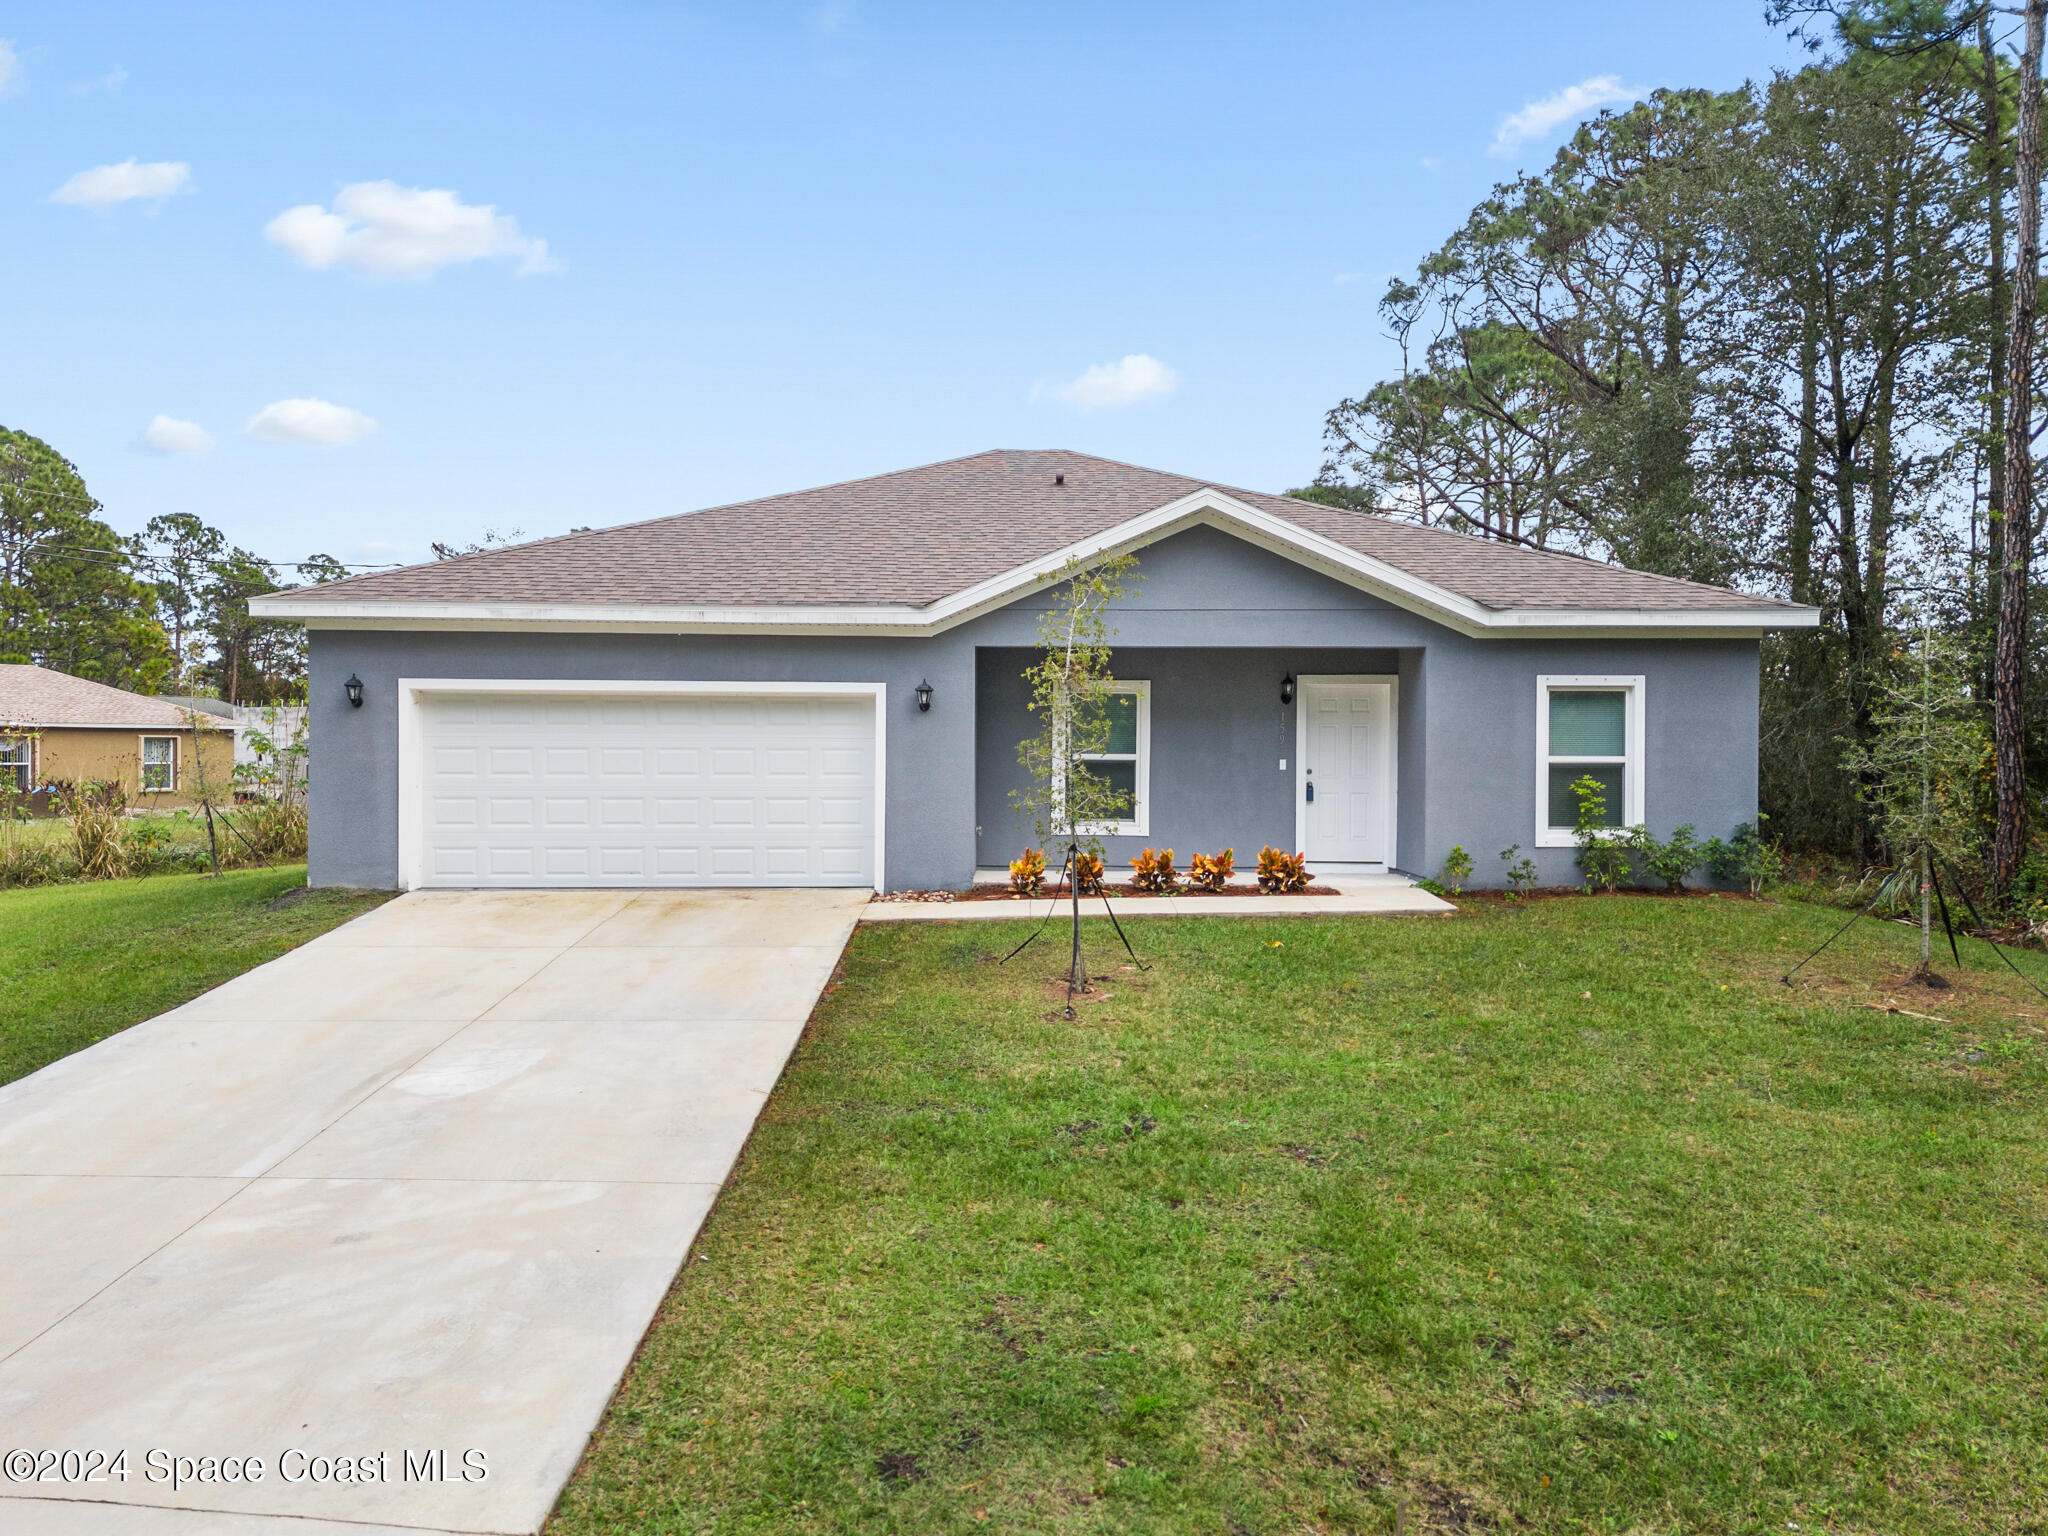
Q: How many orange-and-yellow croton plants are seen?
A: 5